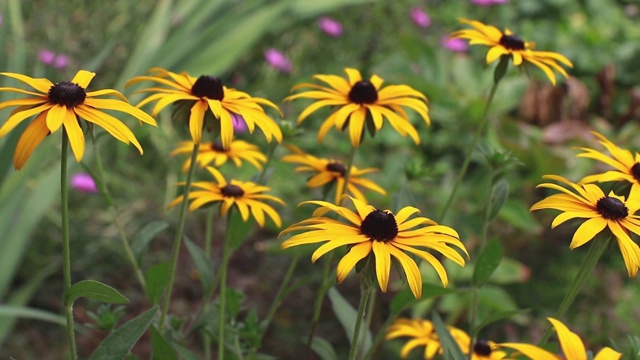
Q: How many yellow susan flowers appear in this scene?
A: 13